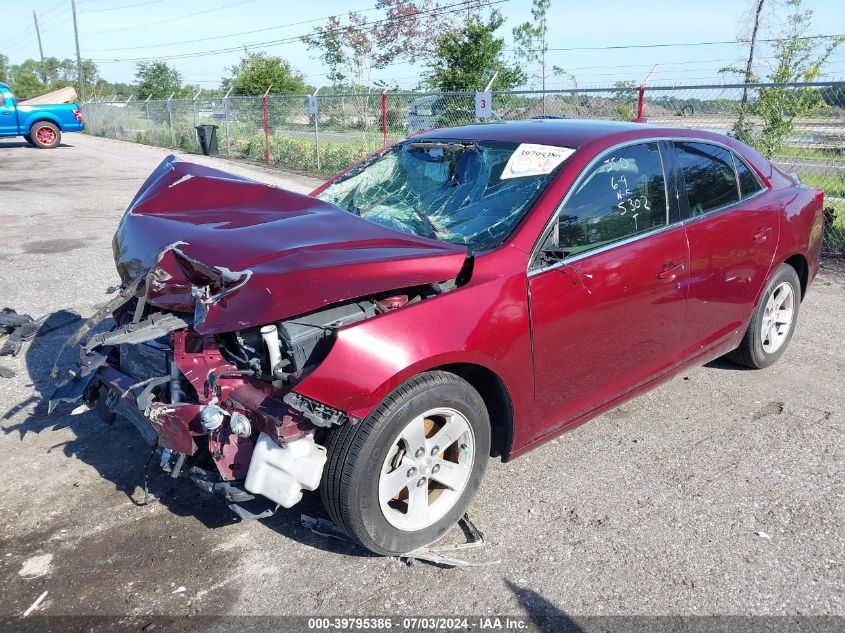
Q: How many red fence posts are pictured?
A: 3